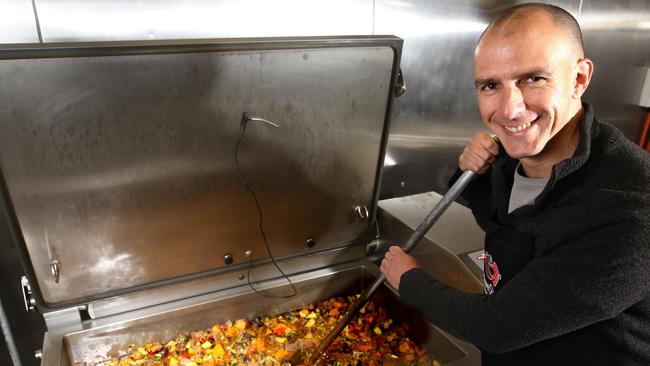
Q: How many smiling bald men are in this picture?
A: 1